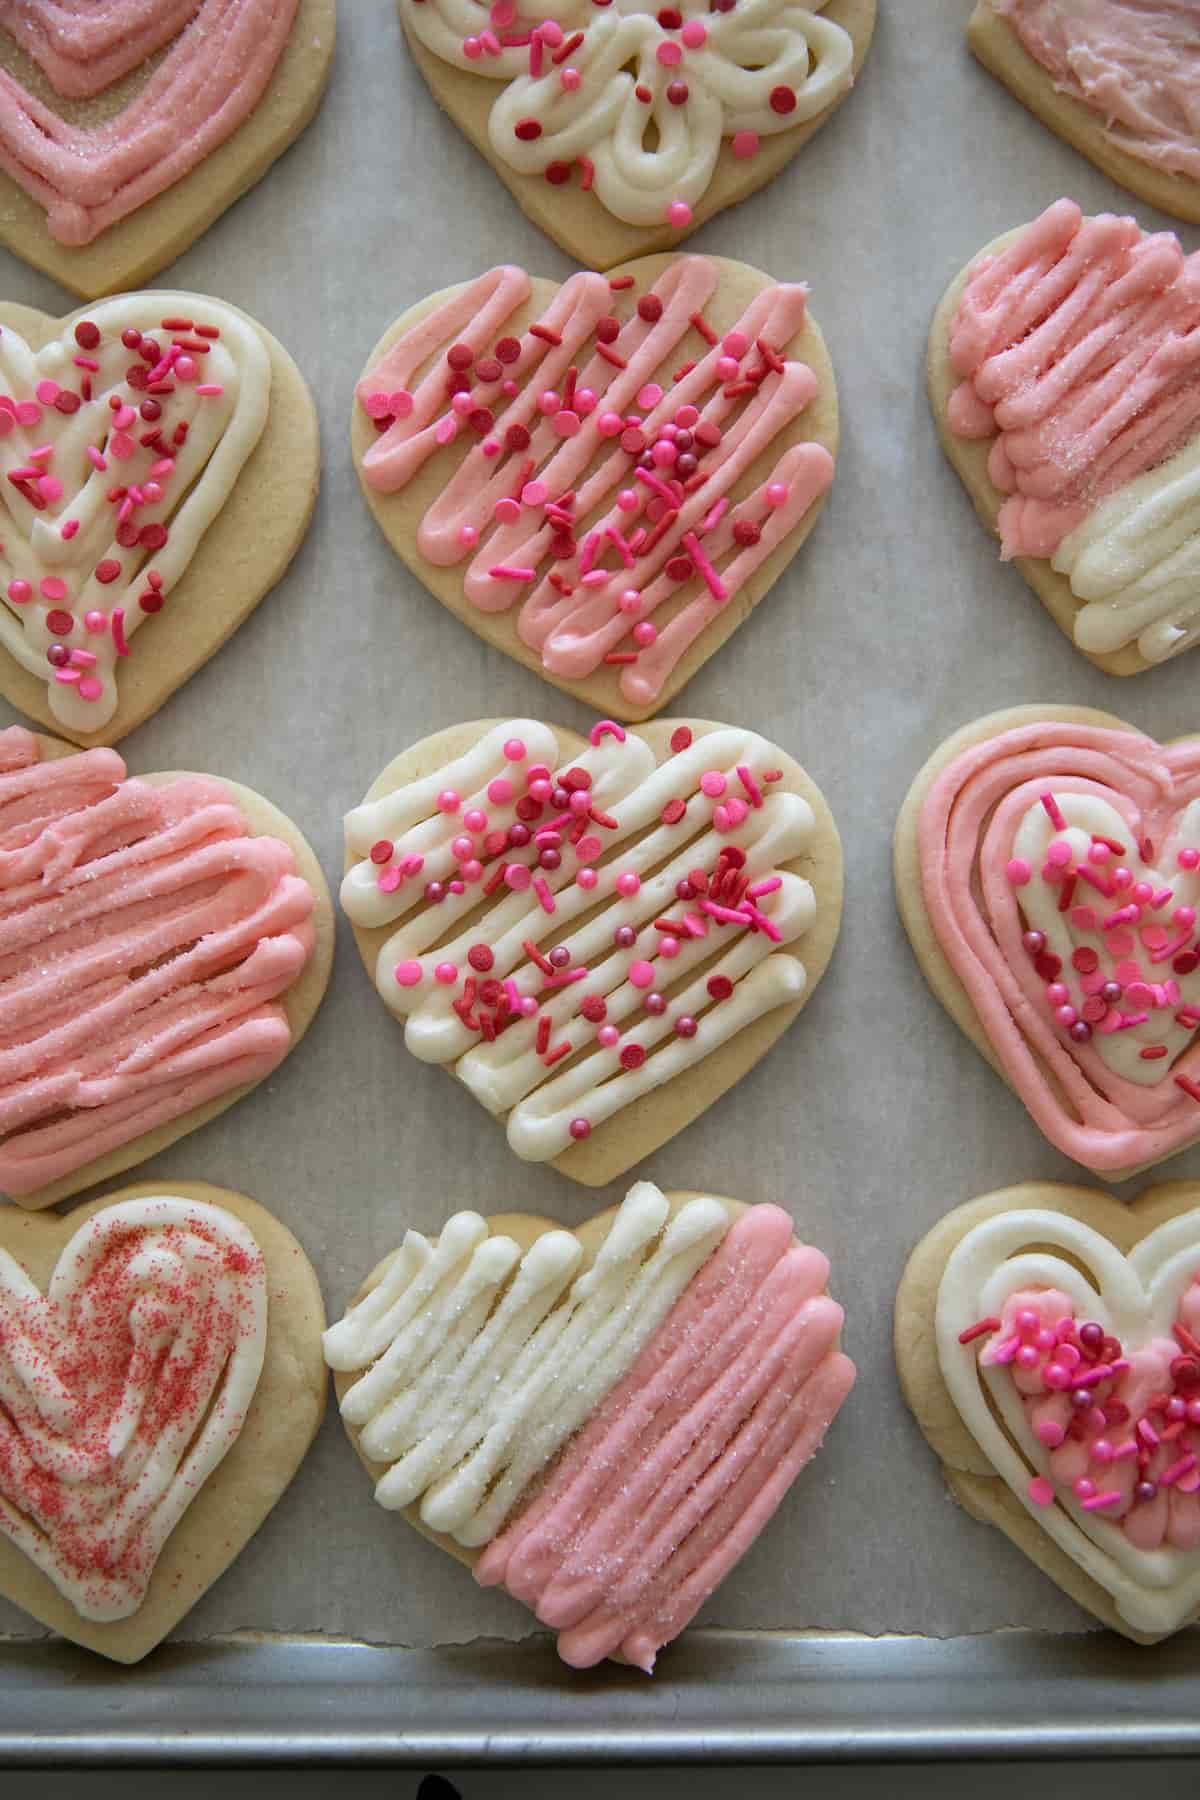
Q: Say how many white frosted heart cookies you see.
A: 4